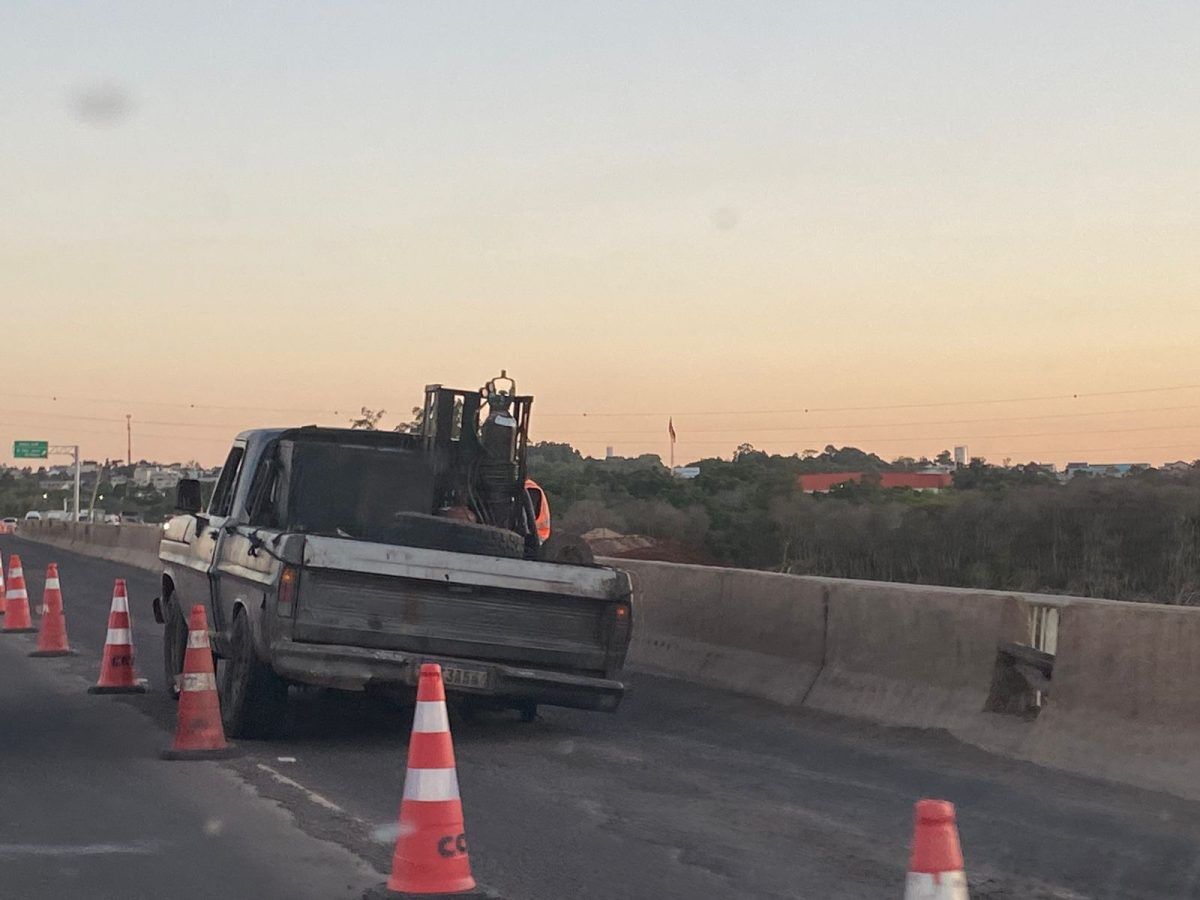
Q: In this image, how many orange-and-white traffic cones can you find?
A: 7